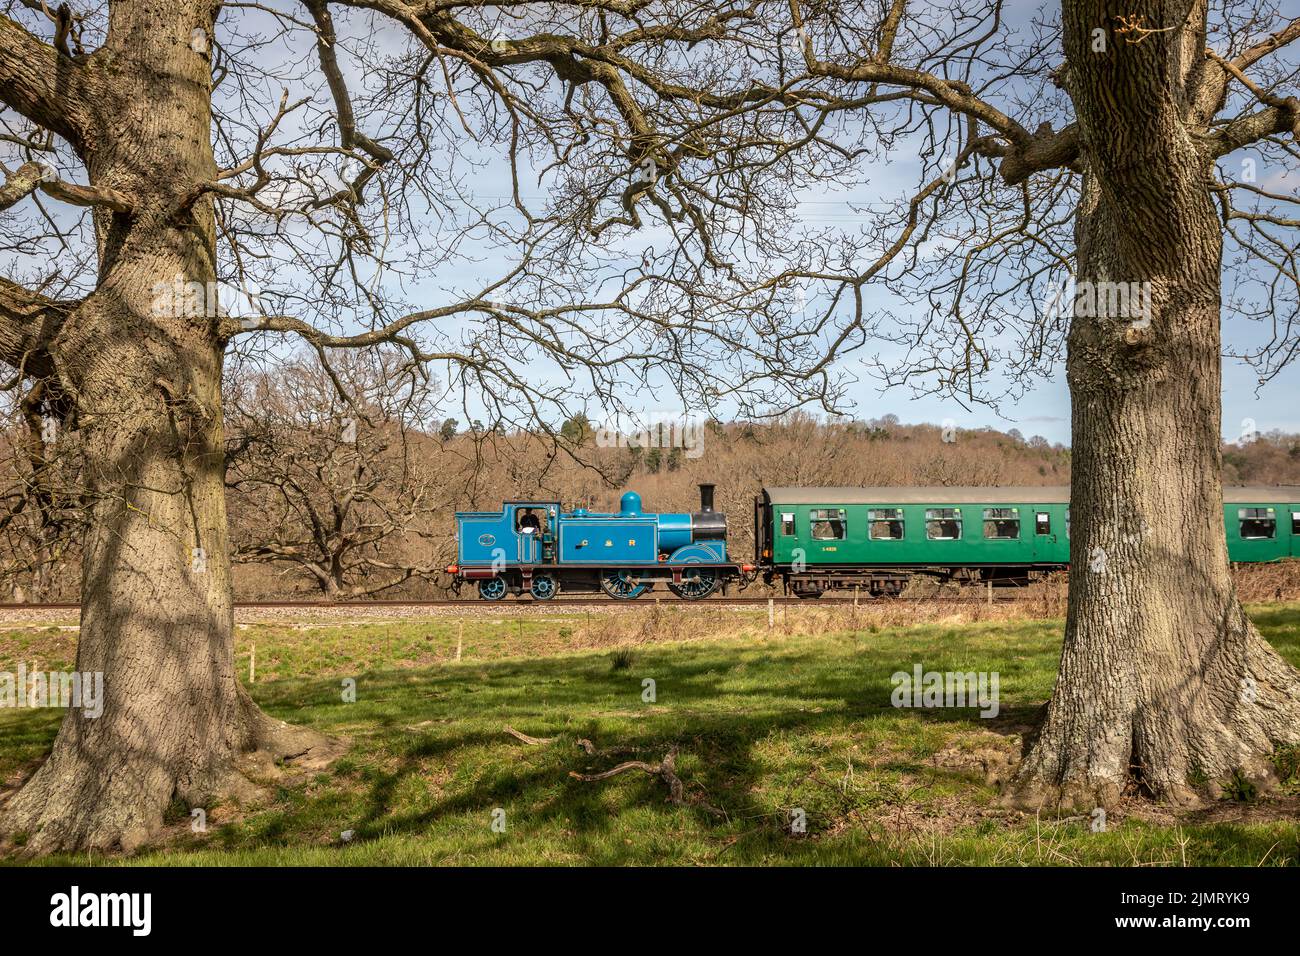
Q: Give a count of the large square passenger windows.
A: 5